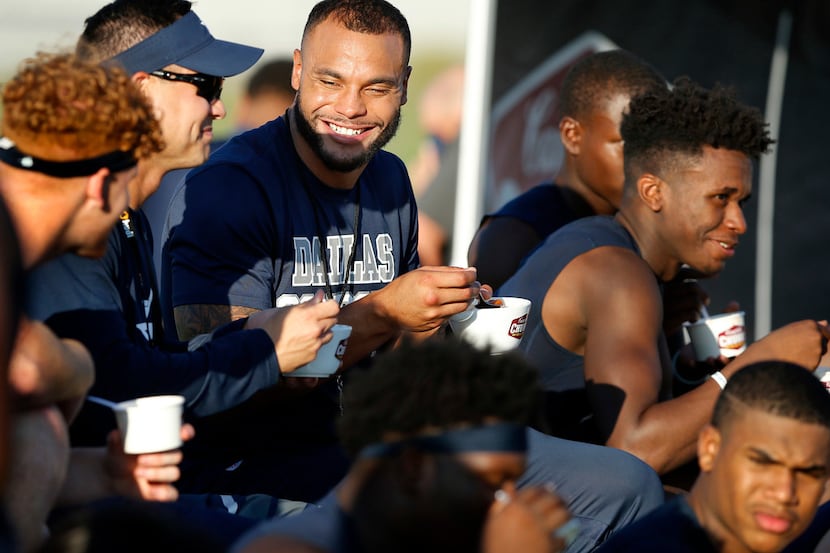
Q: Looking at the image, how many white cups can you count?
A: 5